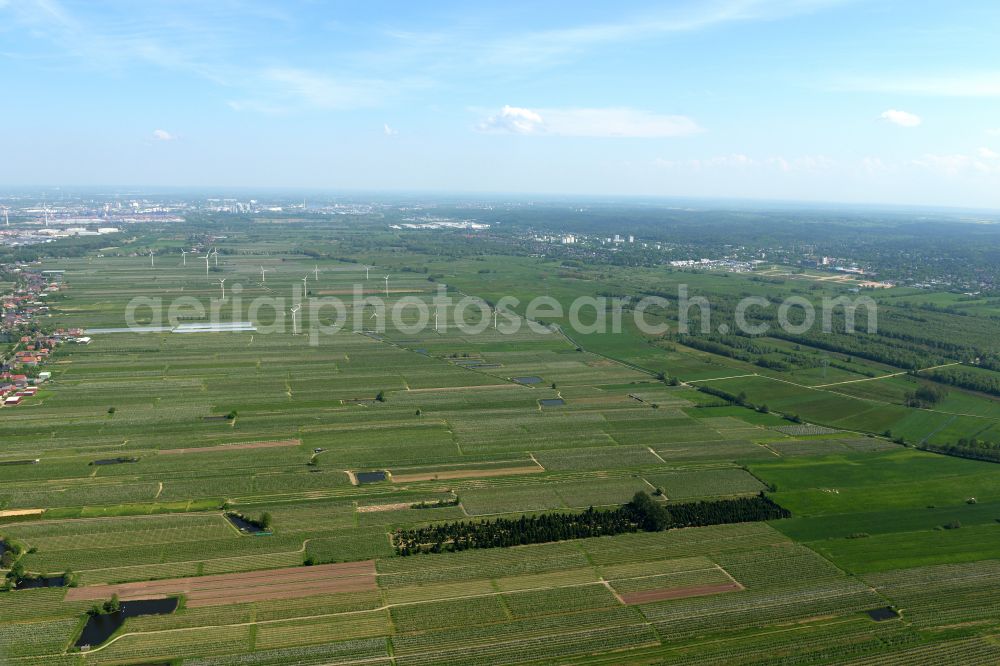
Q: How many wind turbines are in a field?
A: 14